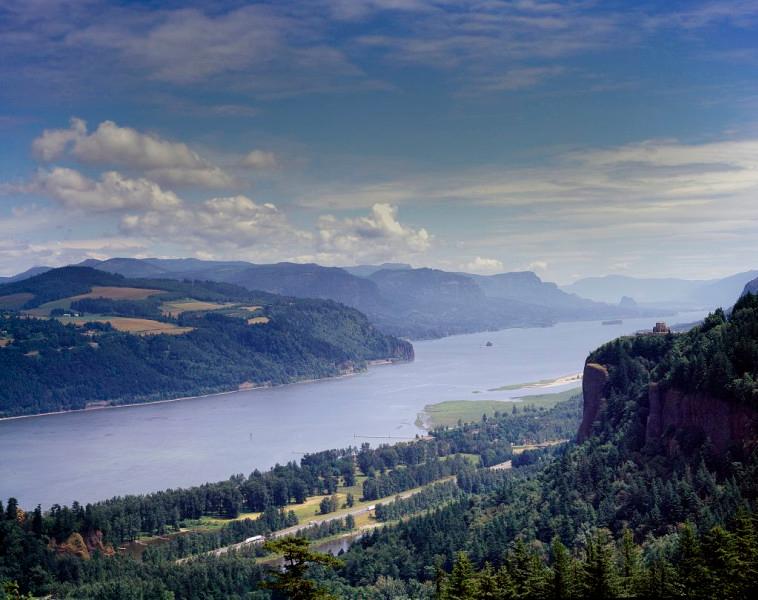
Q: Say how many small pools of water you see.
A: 2